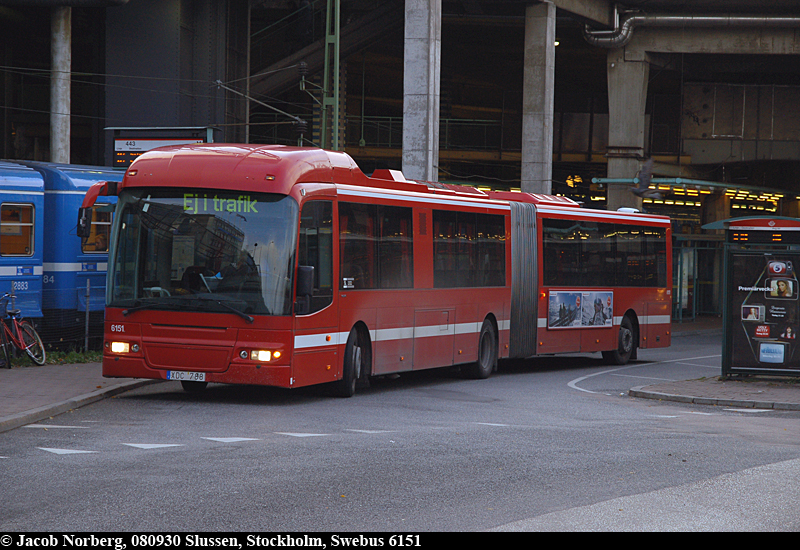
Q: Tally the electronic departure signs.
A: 2